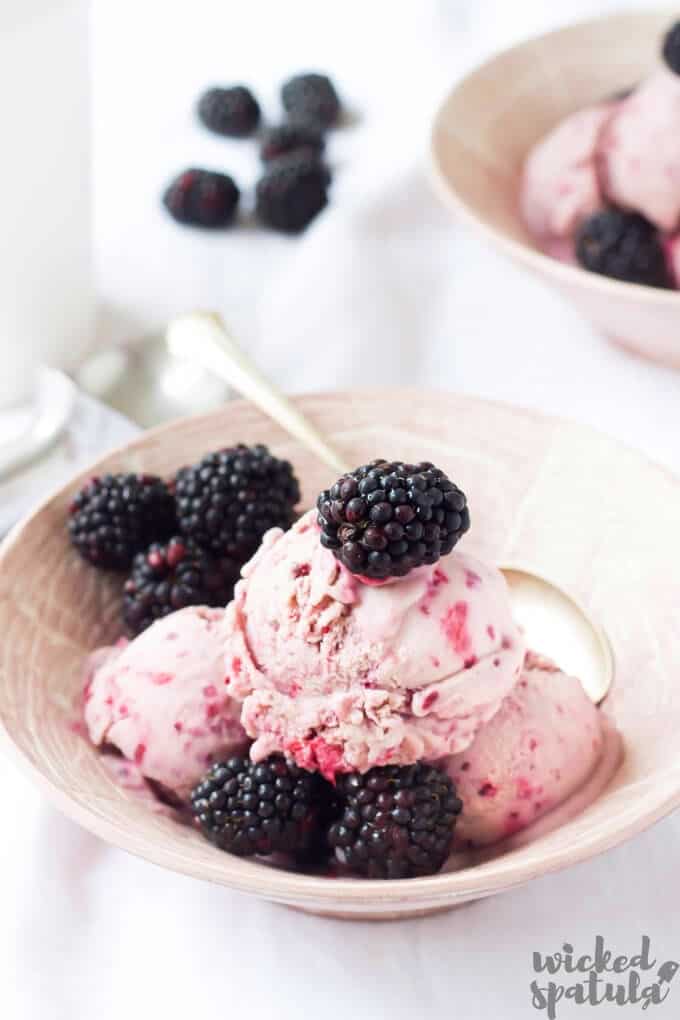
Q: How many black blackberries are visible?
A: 13